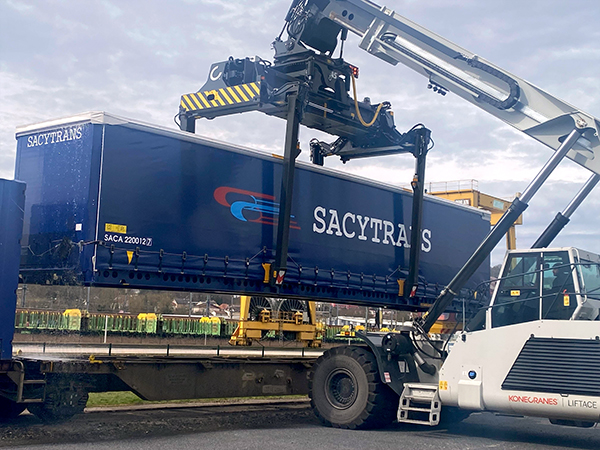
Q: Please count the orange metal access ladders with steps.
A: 0